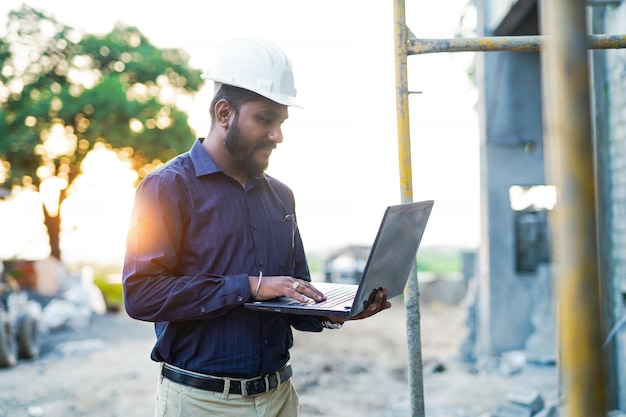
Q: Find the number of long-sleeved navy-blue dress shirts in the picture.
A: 1